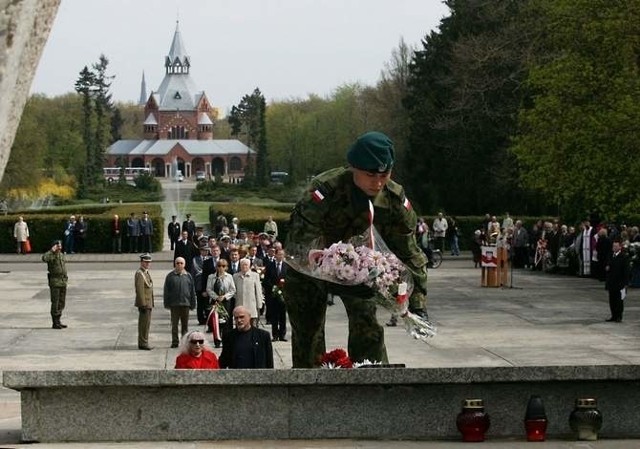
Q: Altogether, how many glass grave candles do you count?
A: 3